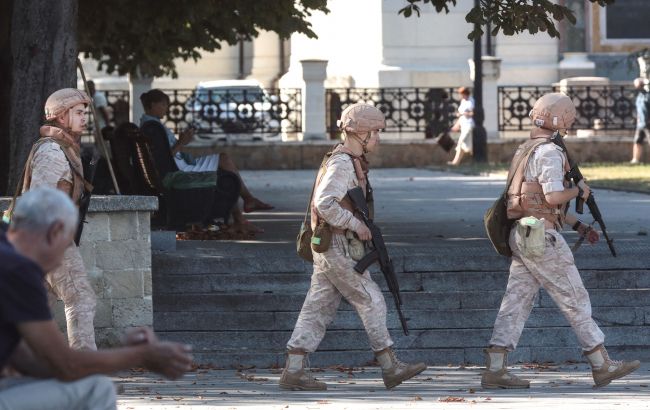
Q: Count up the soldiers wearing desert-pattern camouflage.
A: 3